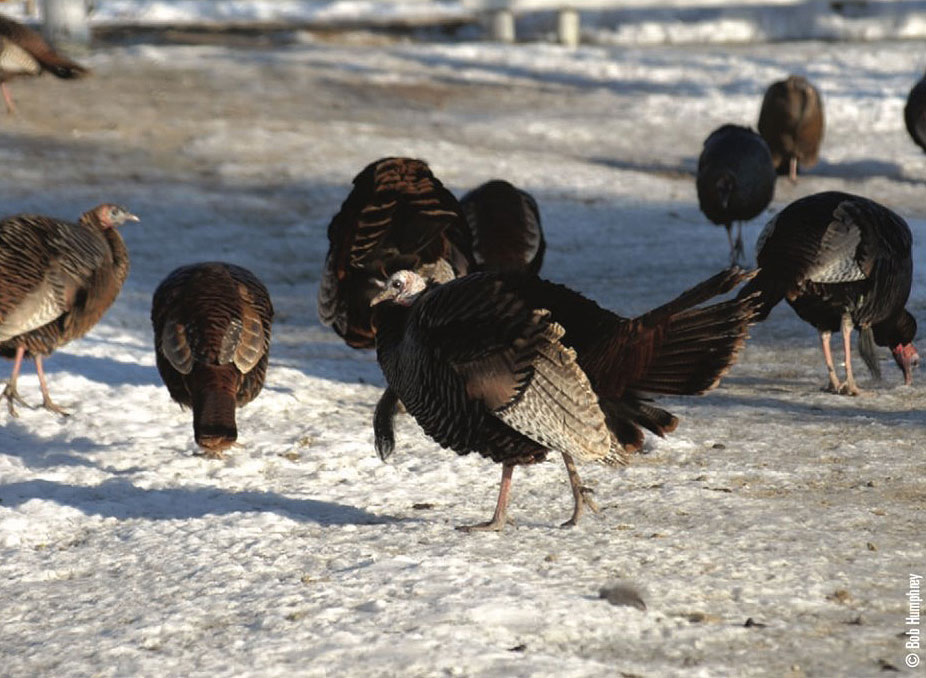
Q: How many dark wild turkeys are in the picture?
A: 10